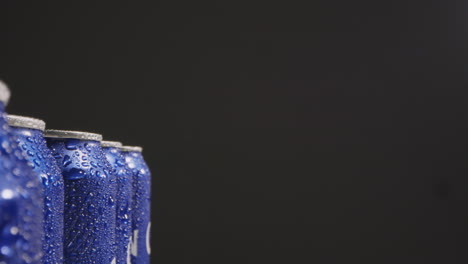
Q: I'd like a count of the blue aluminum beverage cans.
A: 5